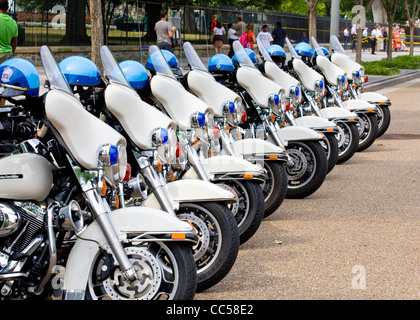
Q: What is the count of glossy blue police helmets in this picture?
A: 9